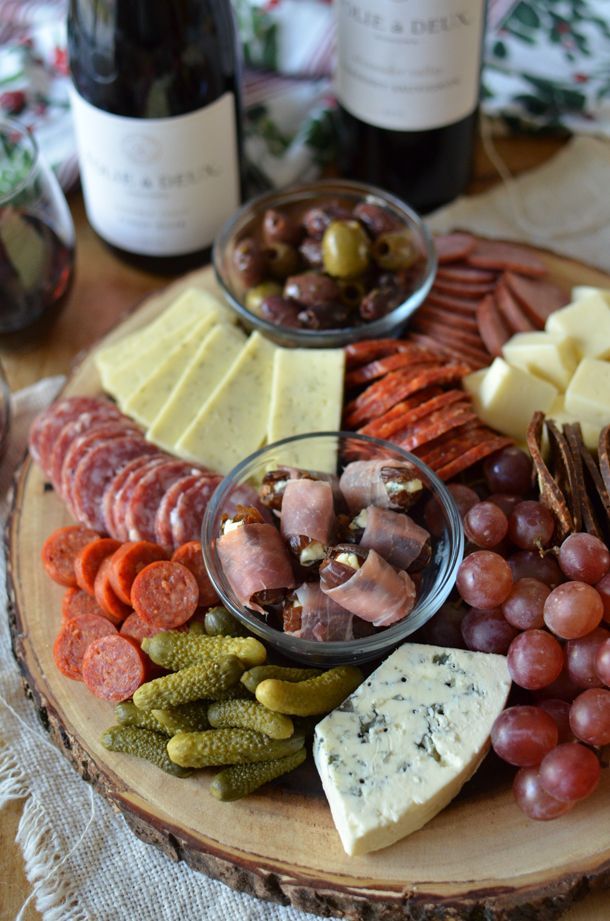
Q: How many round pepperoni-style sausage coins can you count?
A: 10